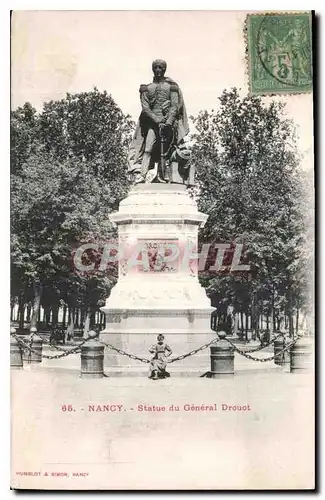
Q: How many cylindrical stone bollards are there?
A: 6